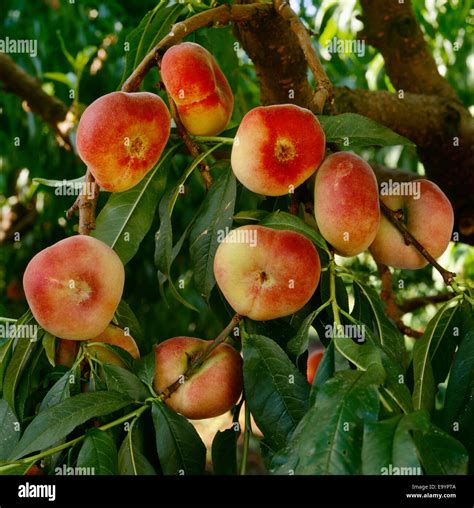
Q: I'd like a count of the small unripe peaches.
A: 0